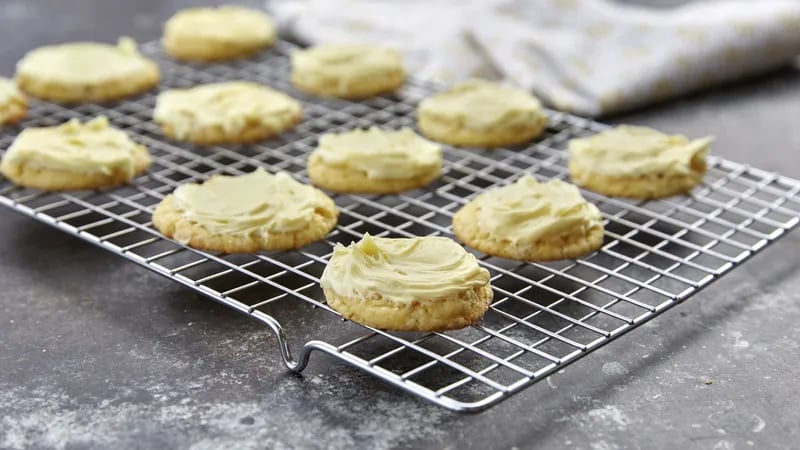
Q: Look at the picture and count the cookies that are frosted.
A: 12